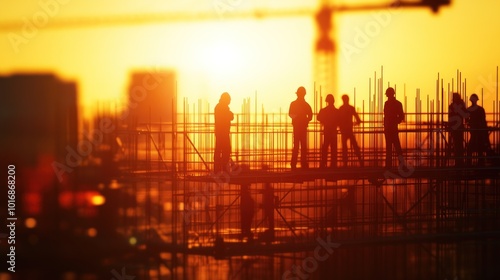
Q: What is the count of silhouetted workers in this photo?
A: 7